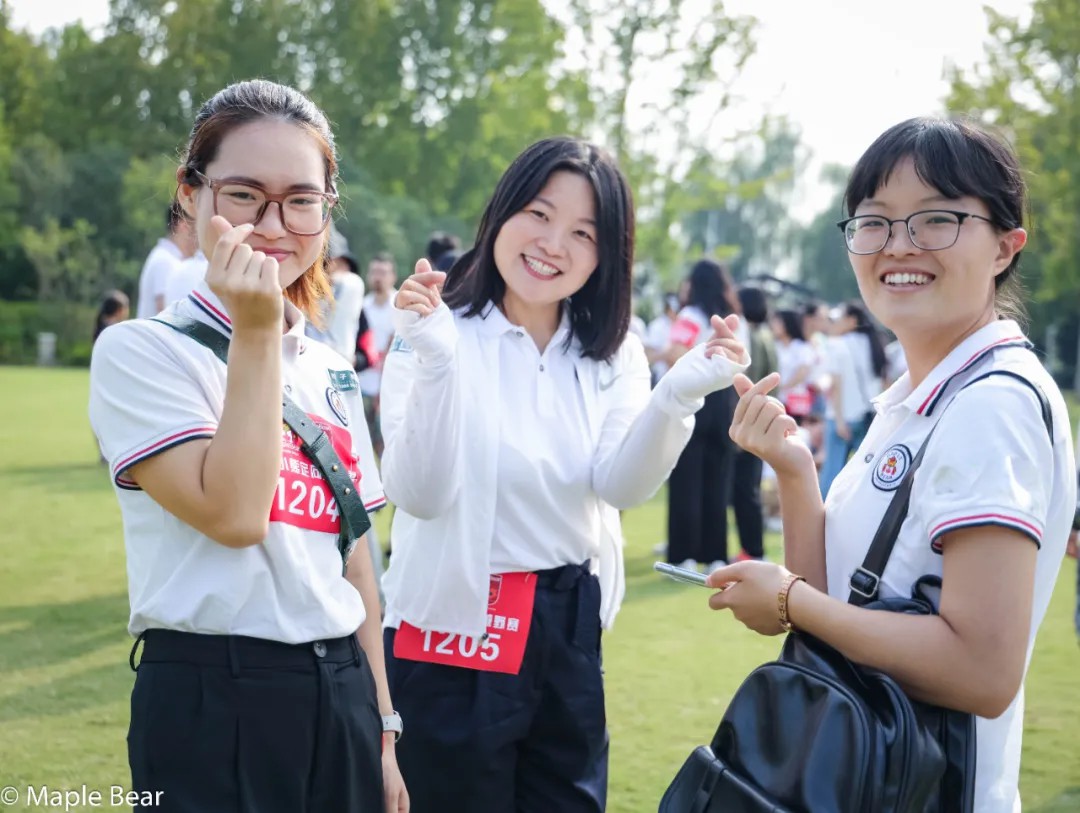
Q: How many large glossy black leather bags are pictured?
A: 1